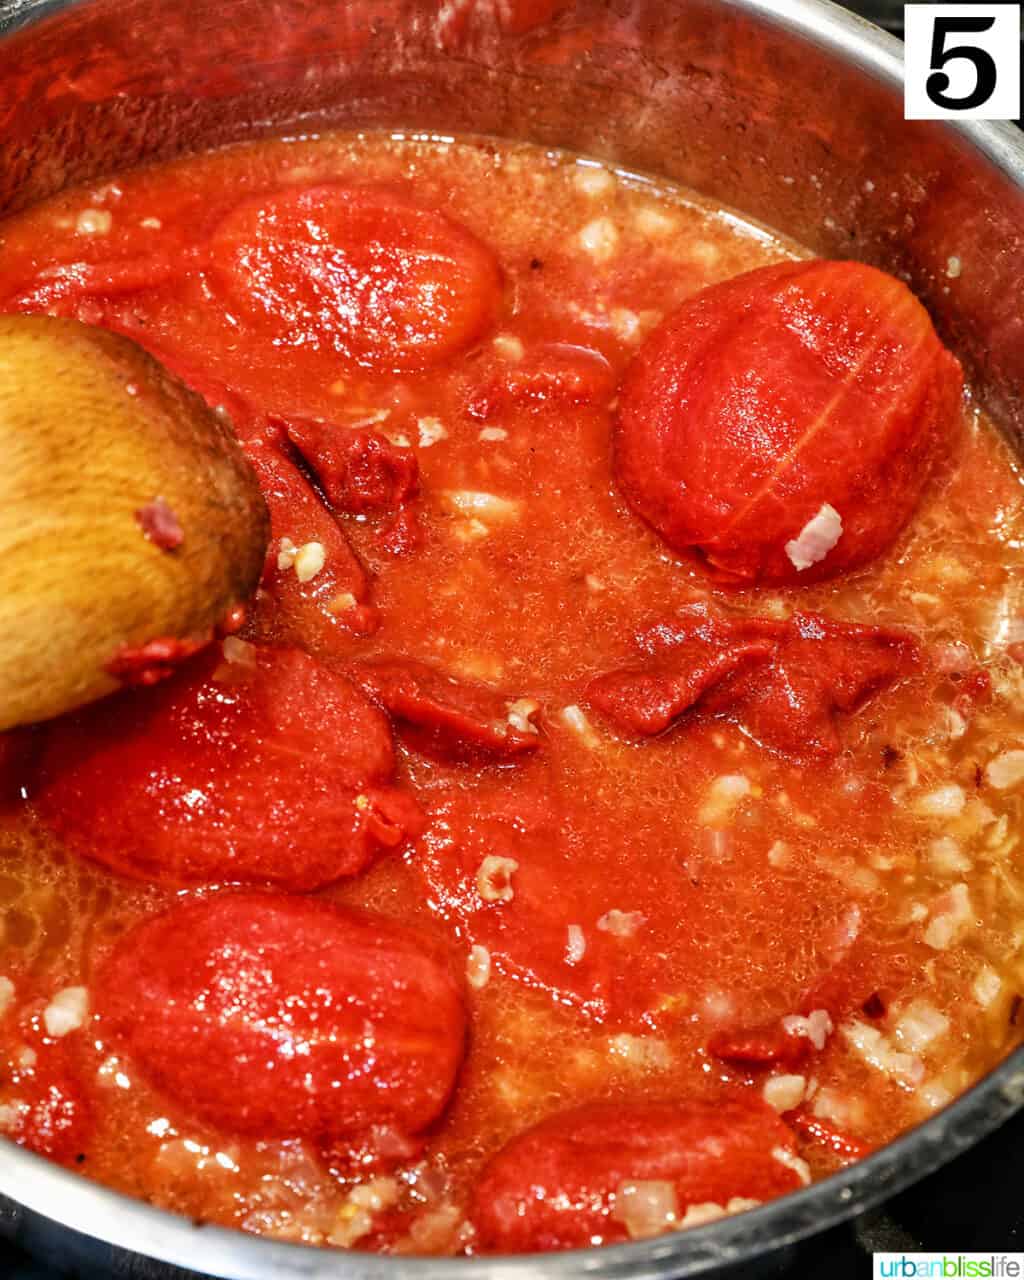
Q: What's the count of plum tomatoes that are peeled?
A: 5